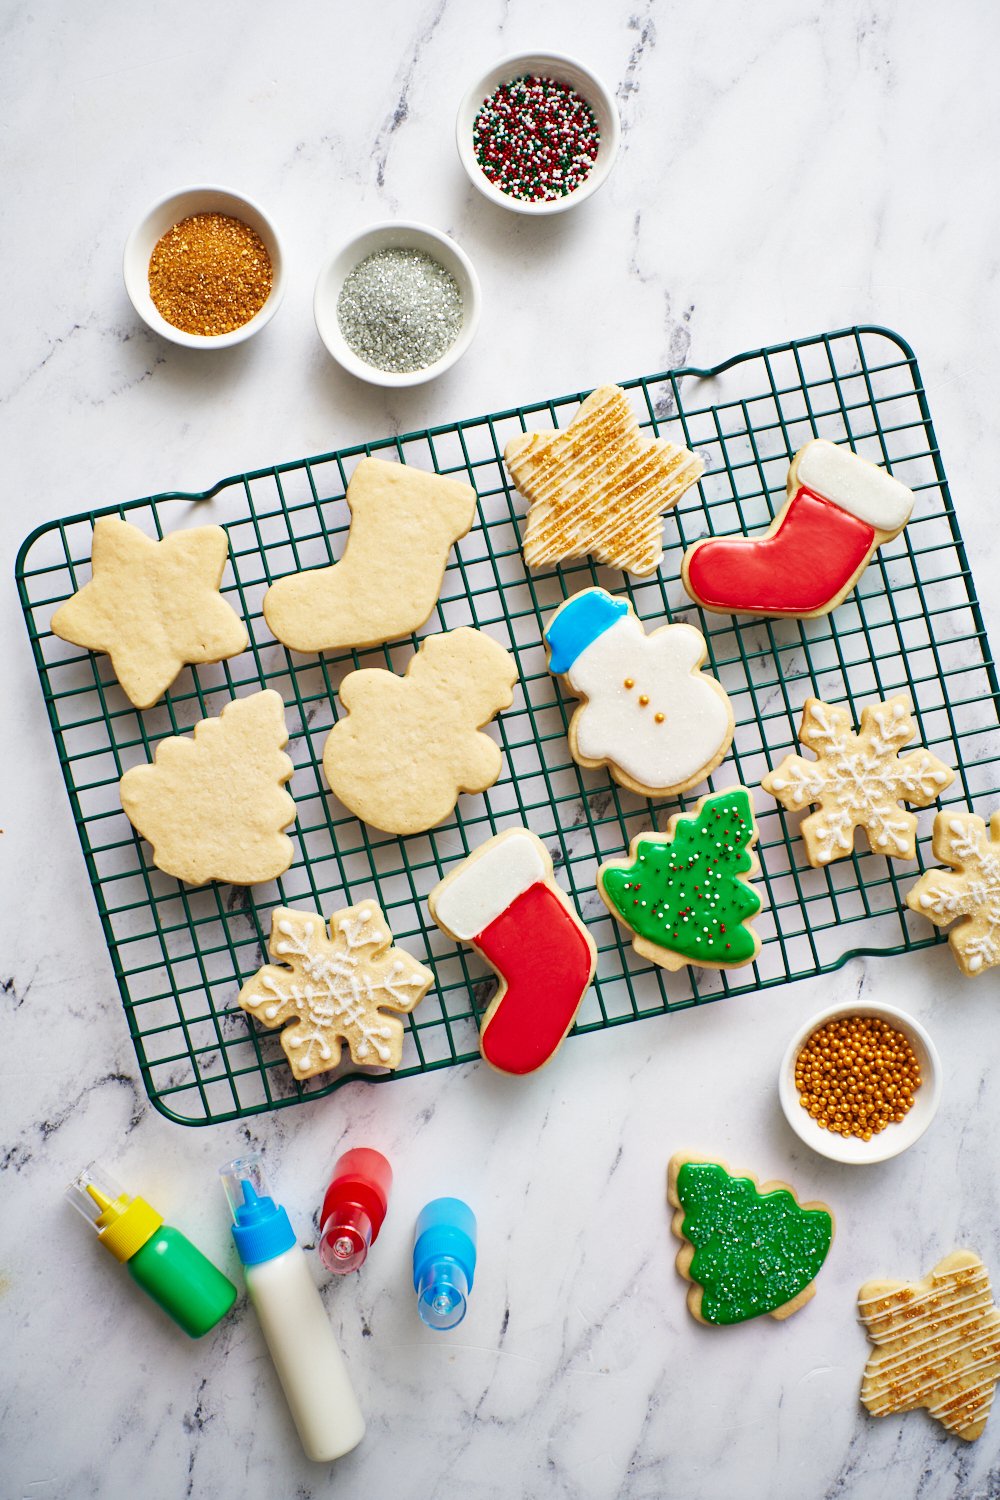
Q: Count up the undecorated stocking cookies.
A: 1